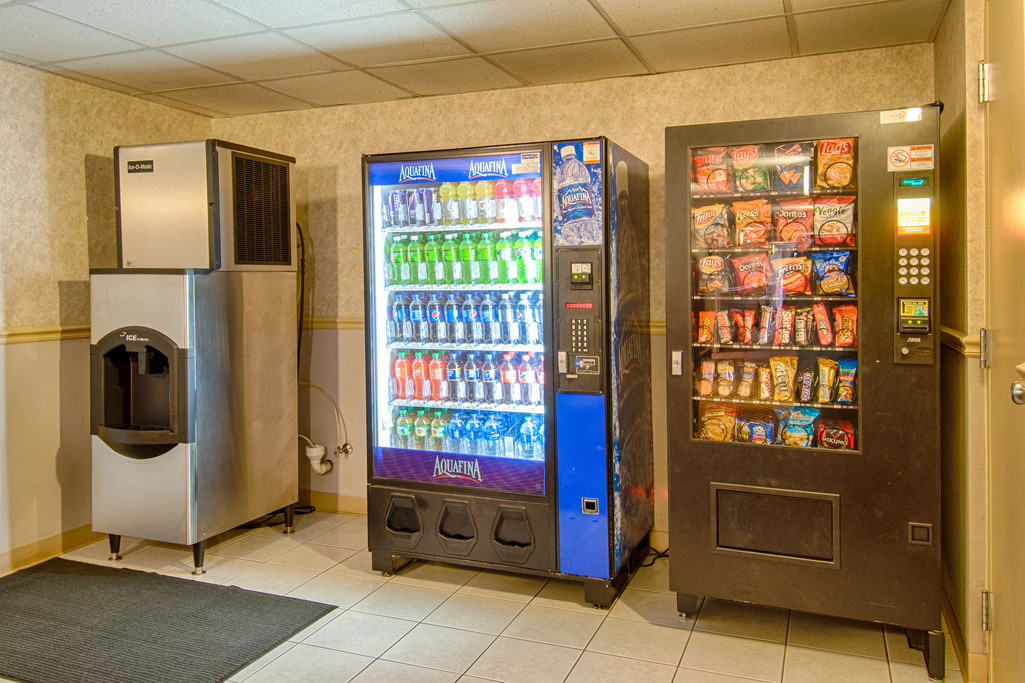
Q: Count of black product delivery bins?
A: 4